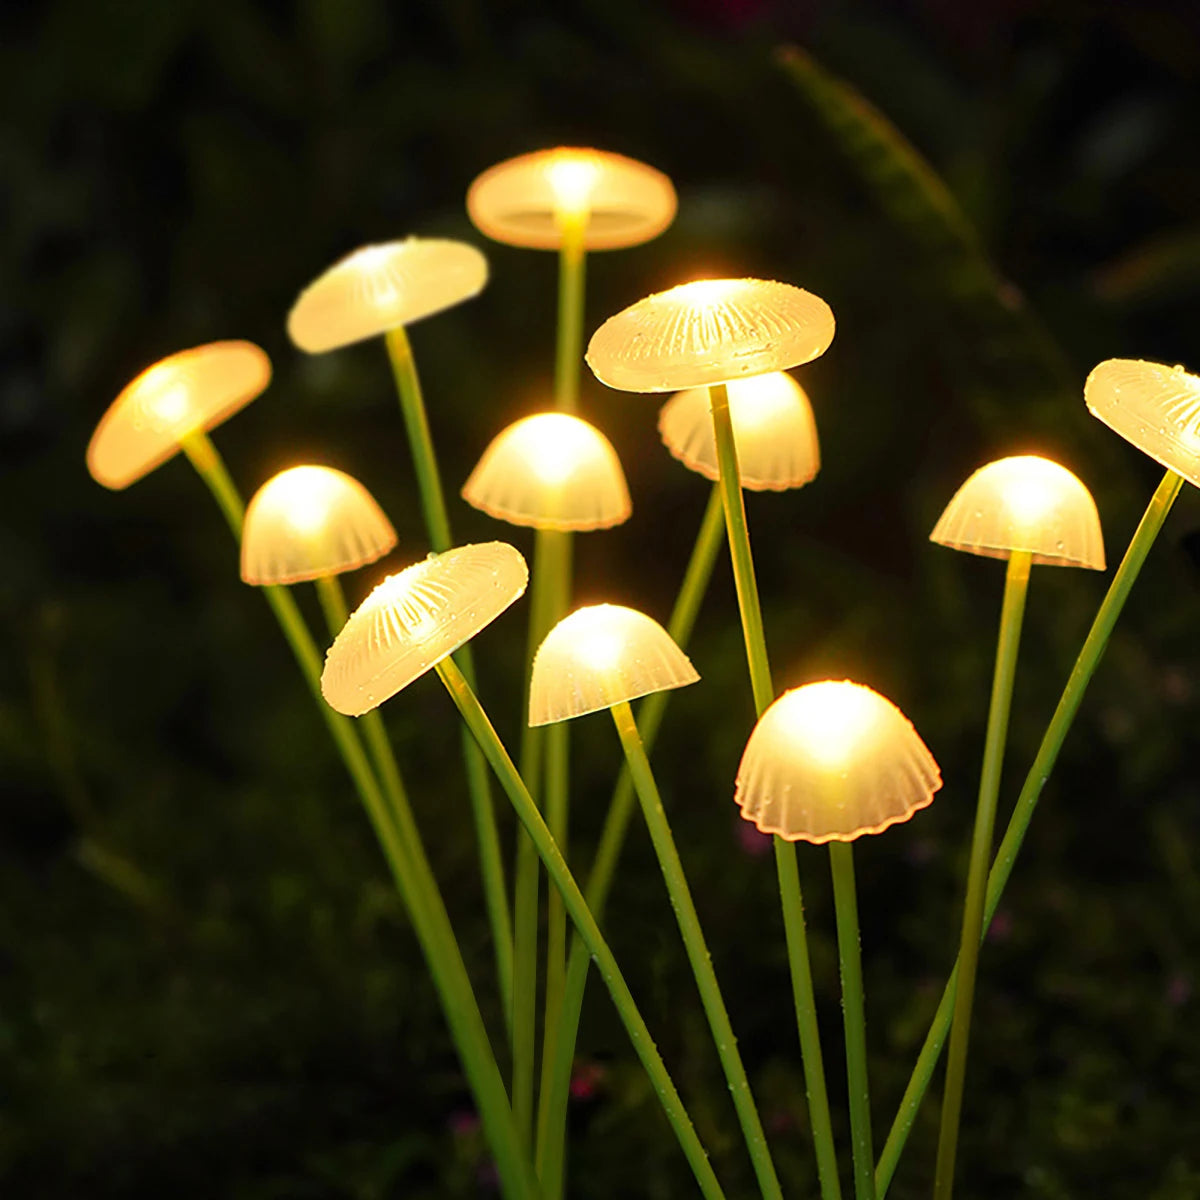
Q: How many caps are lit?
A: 12